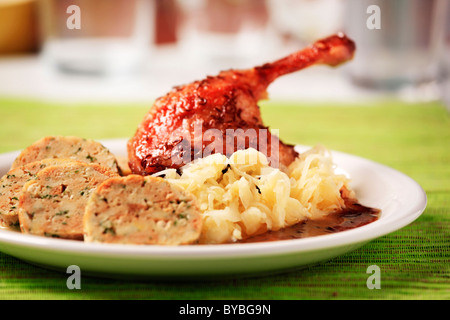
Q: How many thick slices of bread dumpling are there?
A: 4